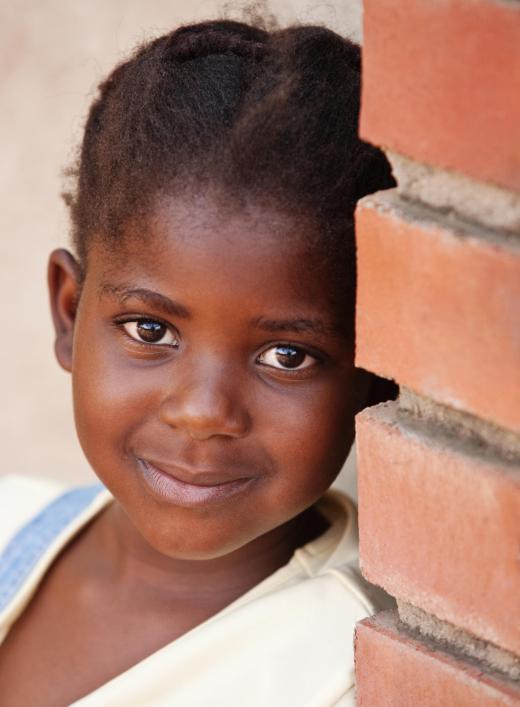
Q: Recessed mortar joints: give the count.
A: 3